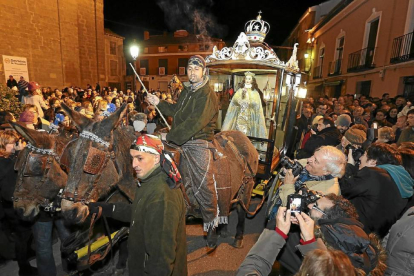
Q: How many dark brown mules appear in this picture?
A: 2